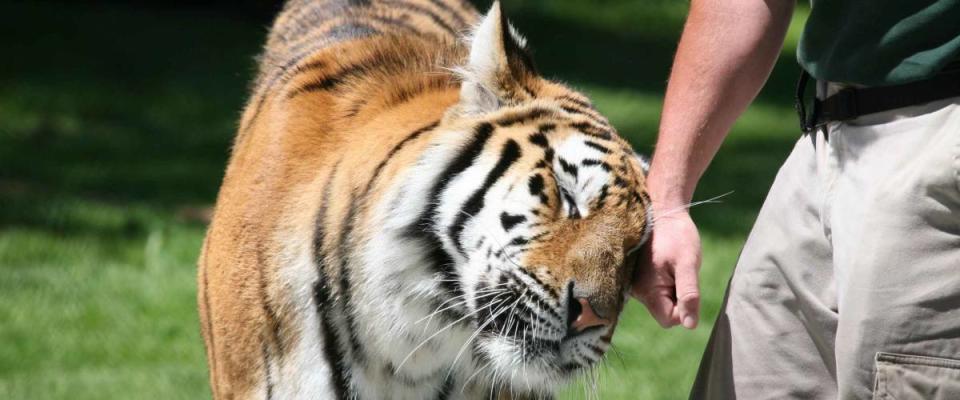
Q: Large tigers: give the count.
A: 1